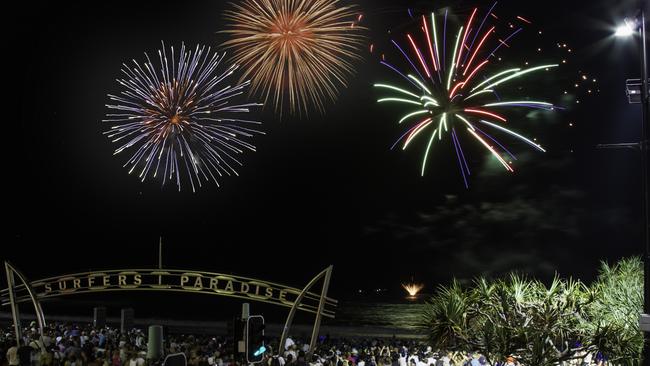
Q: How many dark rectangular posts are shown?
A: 2